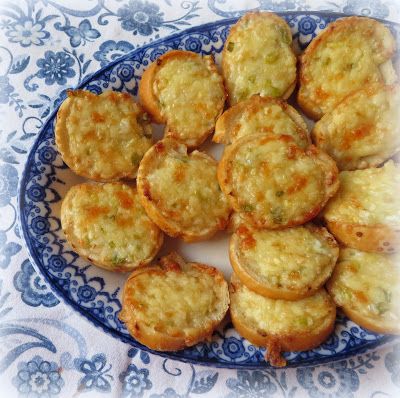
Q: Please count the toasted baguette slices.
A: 14